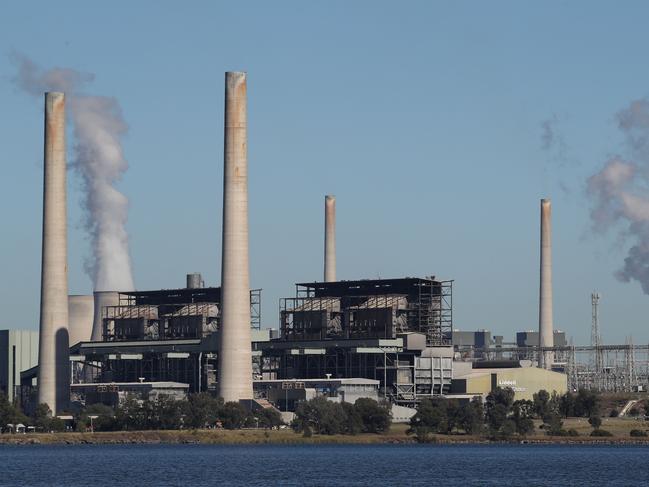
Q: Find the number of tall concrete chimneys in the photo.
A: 4